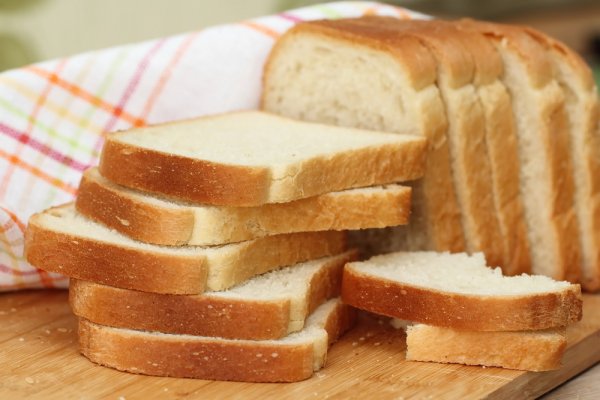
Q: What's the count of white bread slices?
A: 12